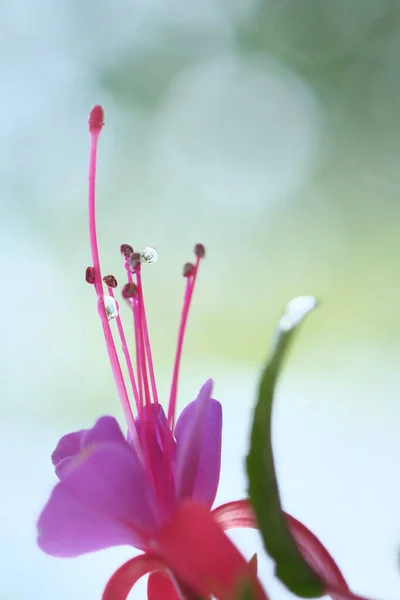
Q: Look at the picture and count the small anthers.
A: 7